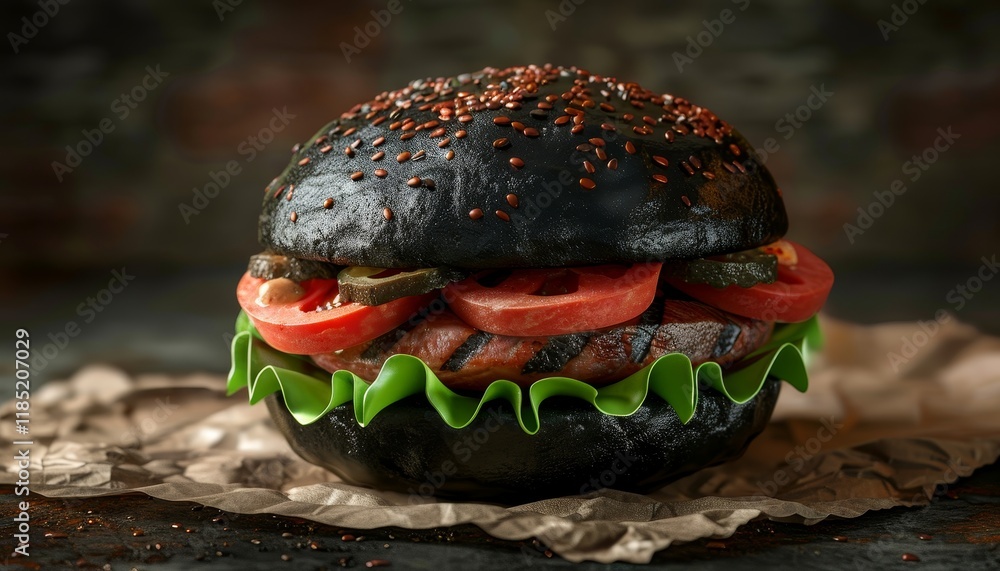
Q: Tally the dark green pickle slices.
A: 3